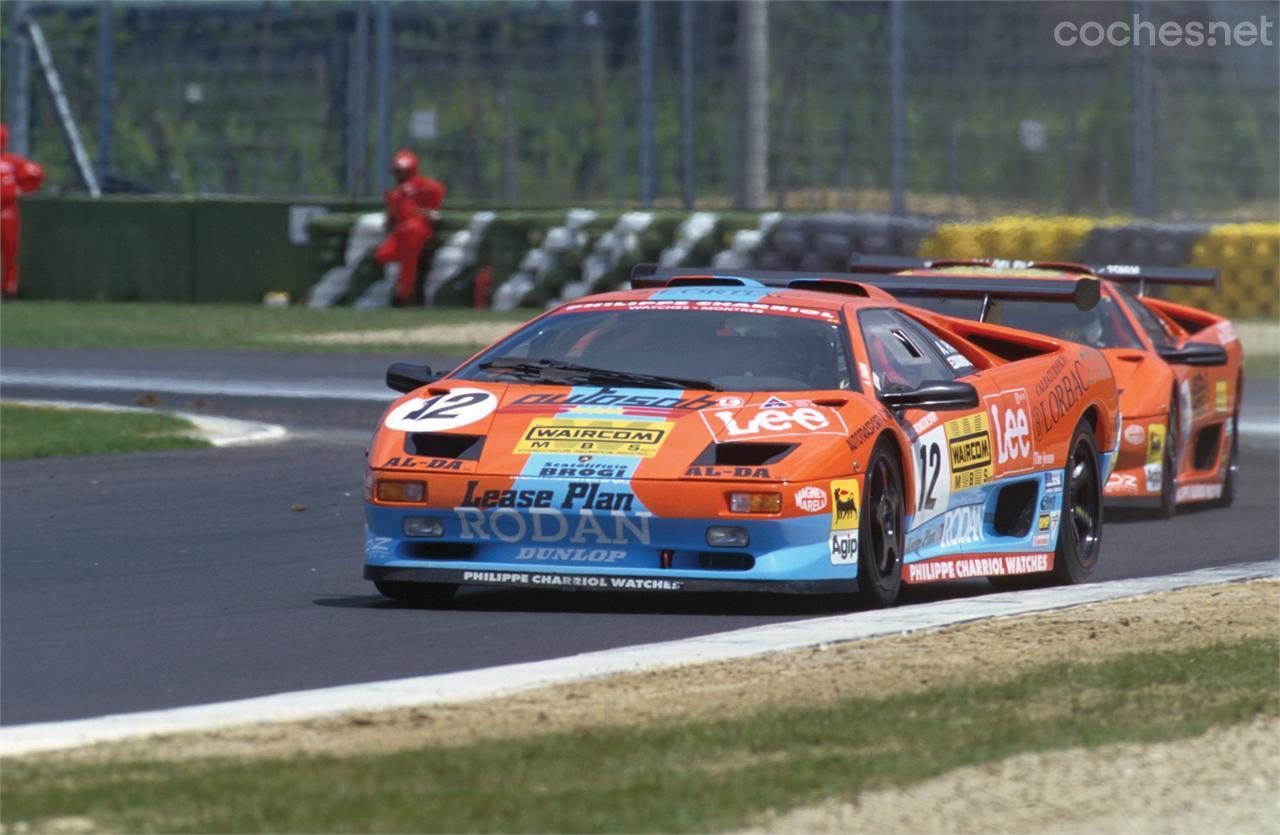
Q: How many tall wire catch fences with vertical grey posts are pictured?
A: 1